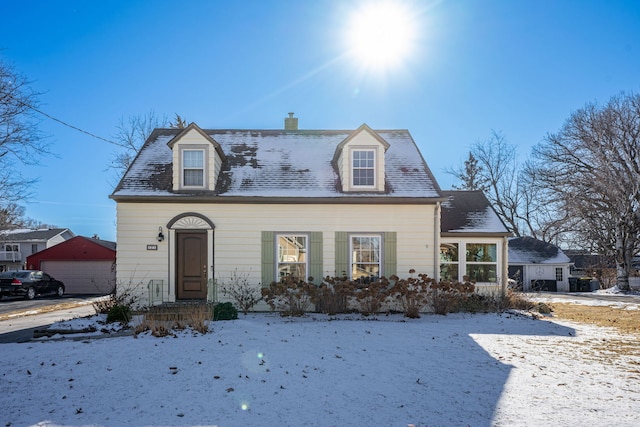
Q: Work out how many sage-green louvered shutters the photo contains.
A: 4